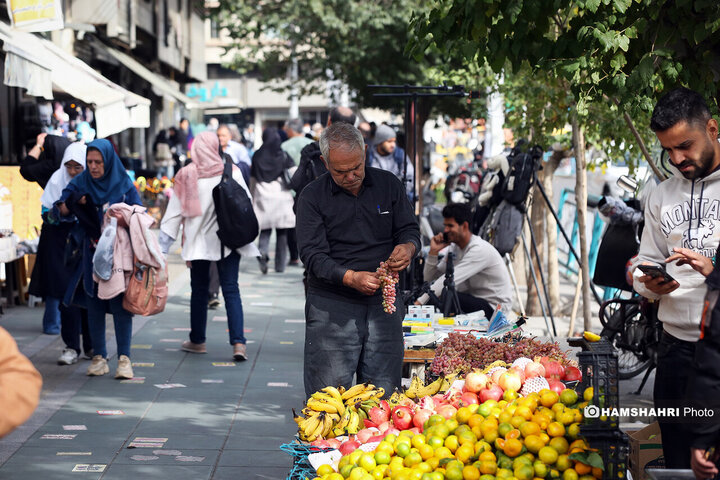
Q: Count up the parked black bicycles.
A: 1